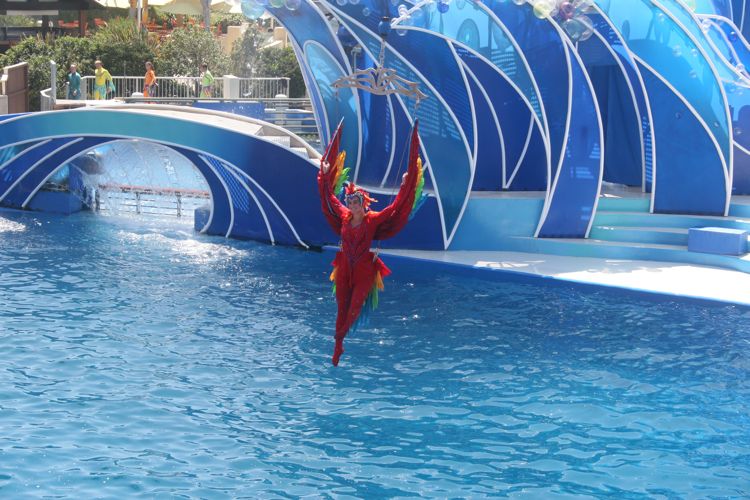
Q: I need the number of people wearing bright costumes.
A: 5